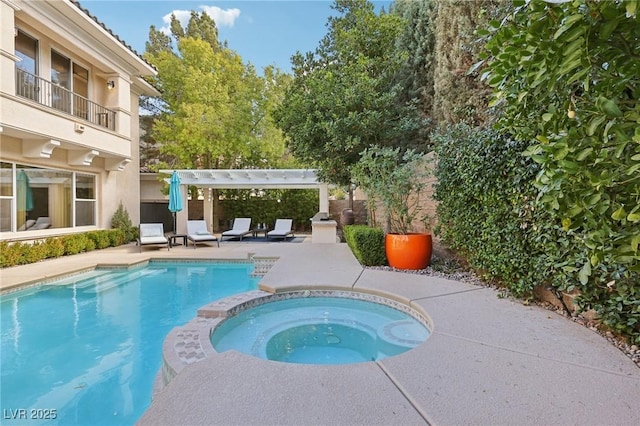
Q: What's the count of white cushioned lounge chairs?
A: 4